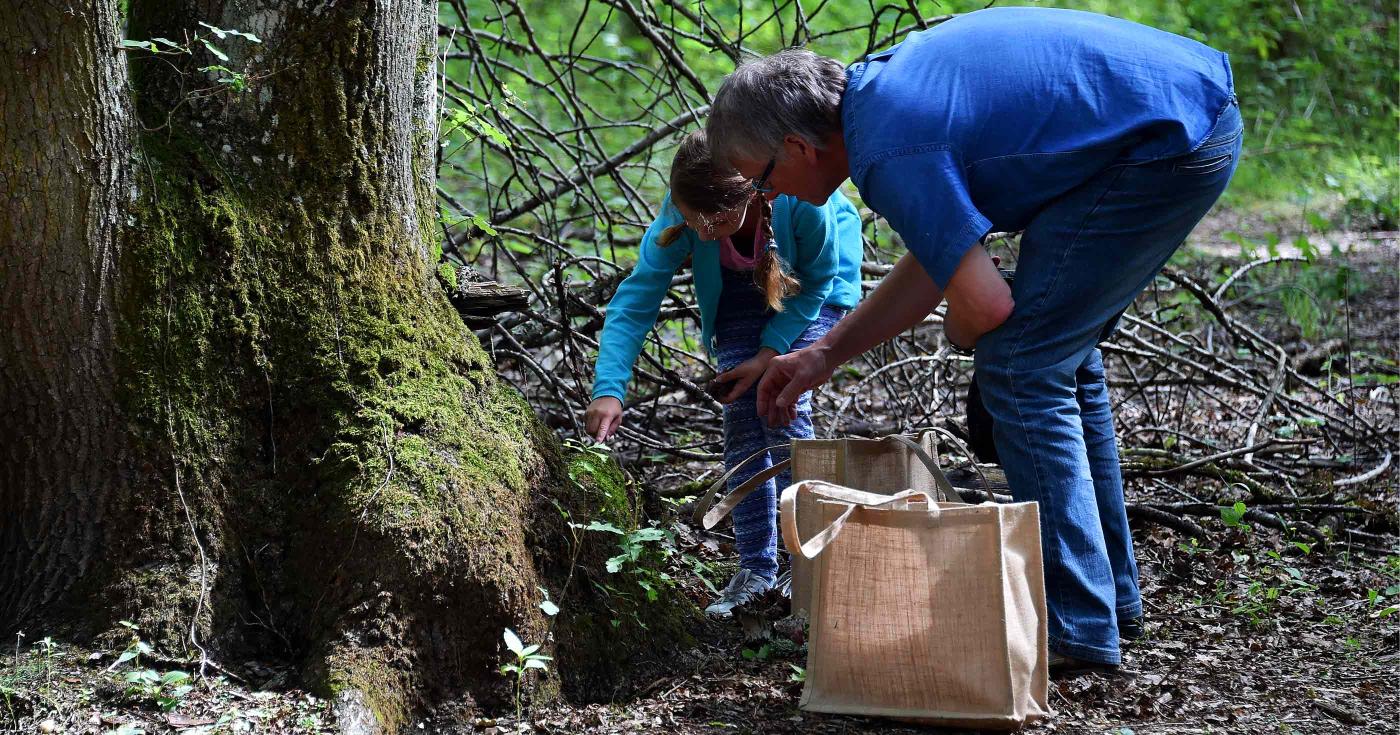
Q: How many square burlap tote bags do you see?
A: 2